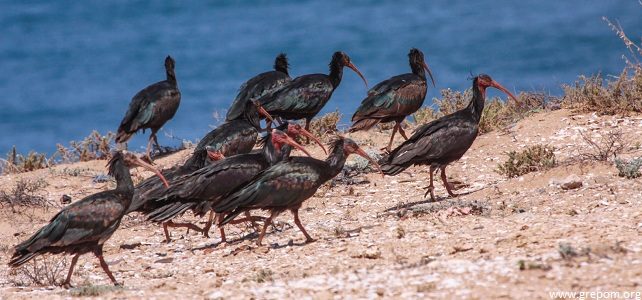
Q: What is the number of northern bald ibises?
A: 11